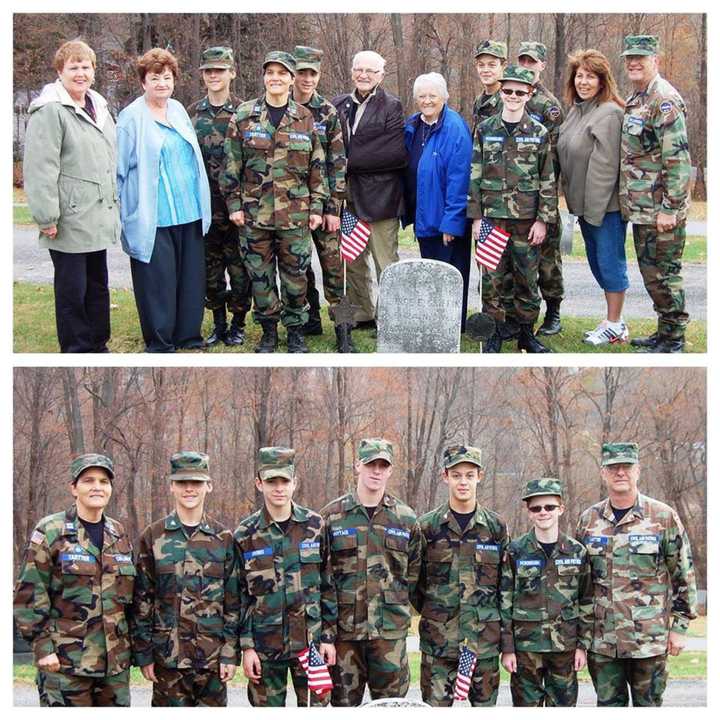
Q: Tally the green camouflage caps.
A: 14